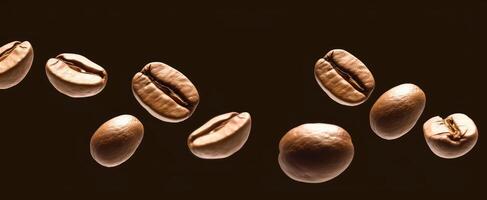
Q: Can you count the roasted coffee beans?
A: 9